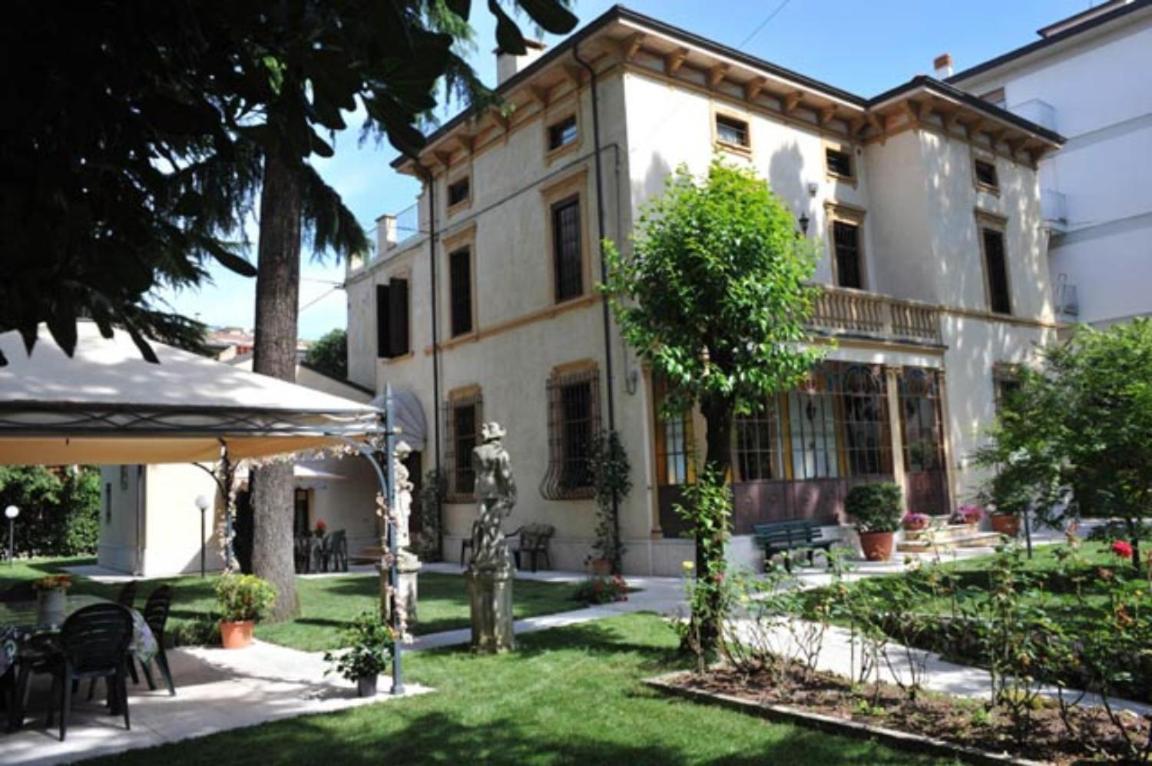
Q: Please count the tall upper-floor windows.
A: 5